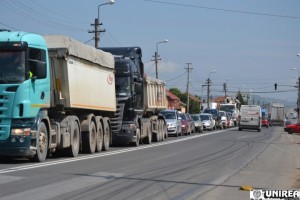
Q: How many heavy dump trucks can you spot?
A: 2